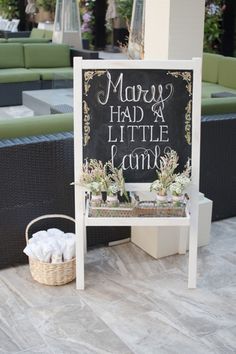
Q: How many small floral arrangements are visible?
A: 4